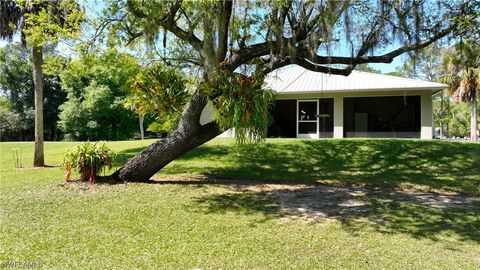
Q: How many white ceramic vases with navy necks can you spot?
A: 0